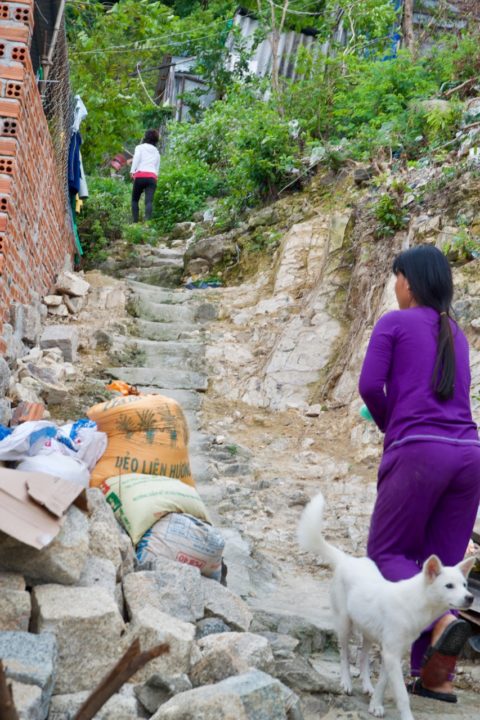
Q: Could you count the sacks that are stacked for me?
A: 3